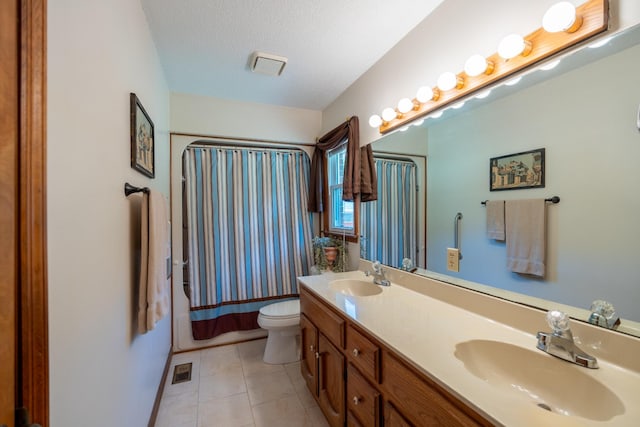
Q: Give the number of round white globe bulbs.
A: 8